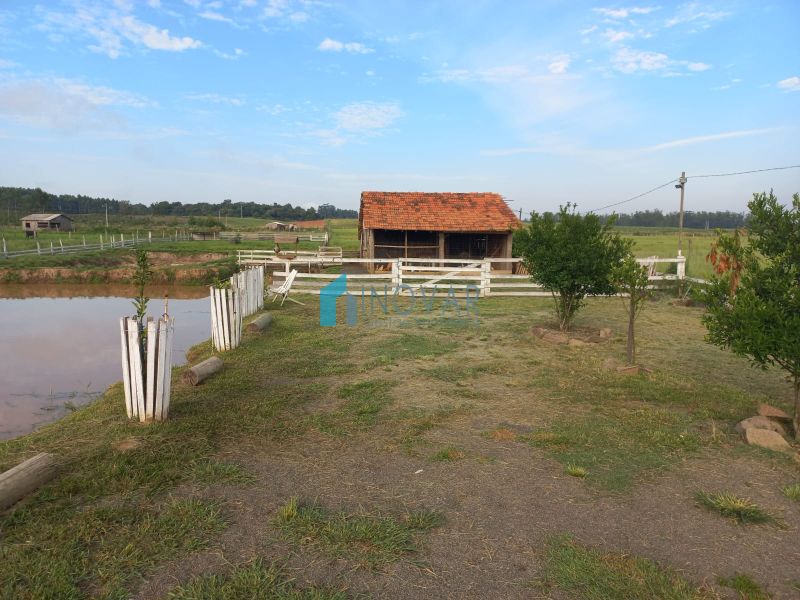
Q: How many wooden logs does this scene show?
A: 3